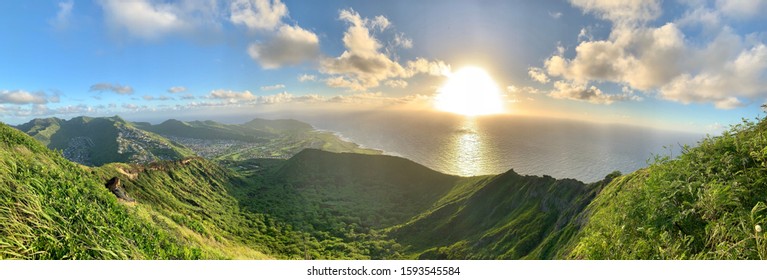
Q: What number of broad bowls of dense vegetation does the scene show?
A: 1